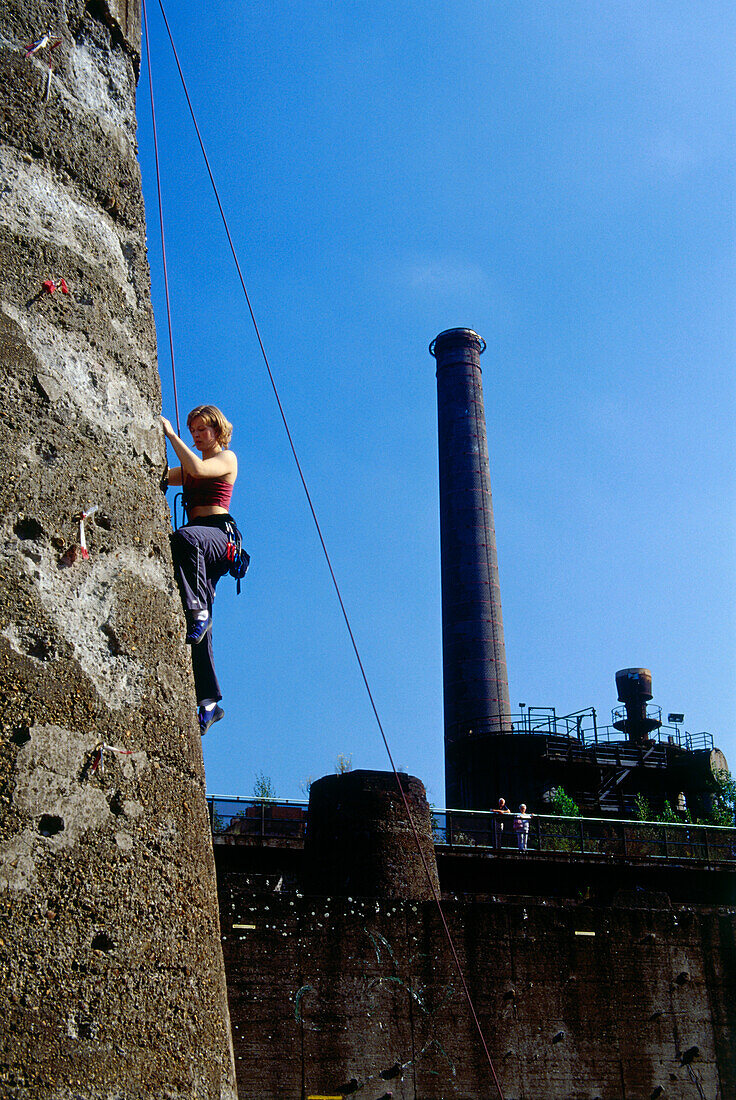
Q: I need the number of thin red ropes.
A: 2